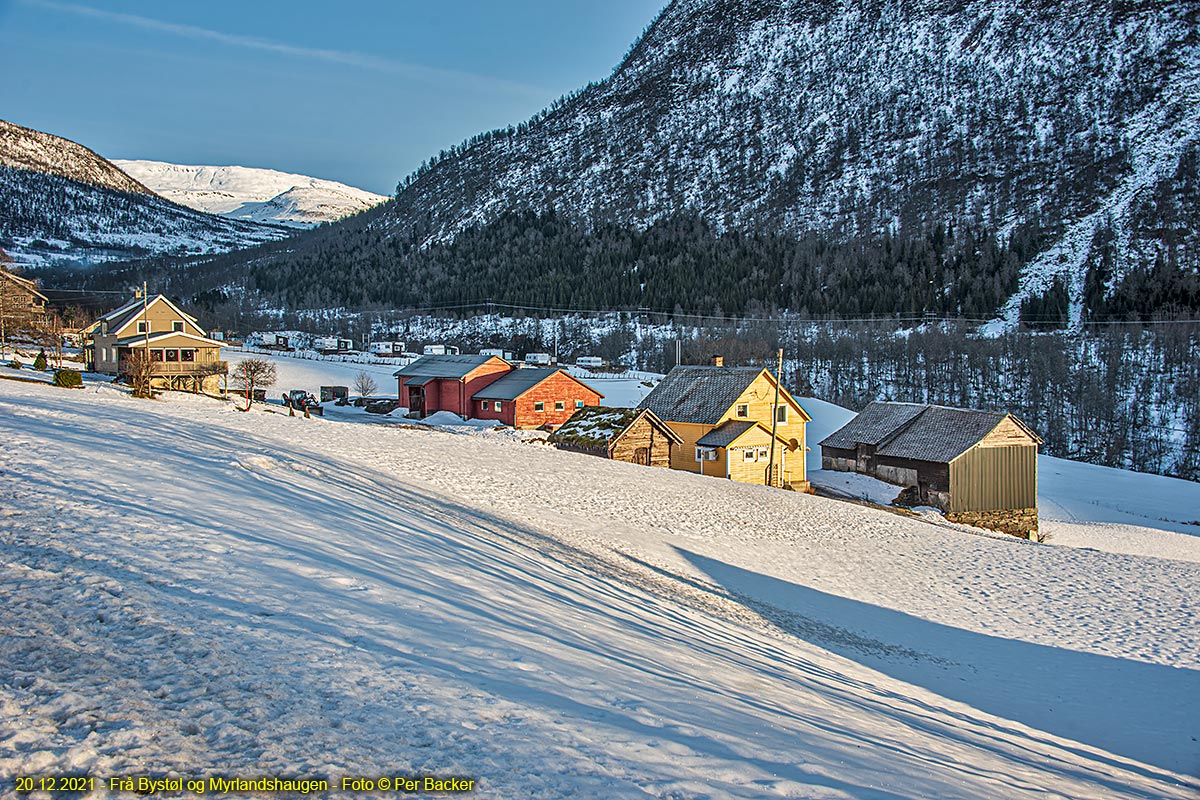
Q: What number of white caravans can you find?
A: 7